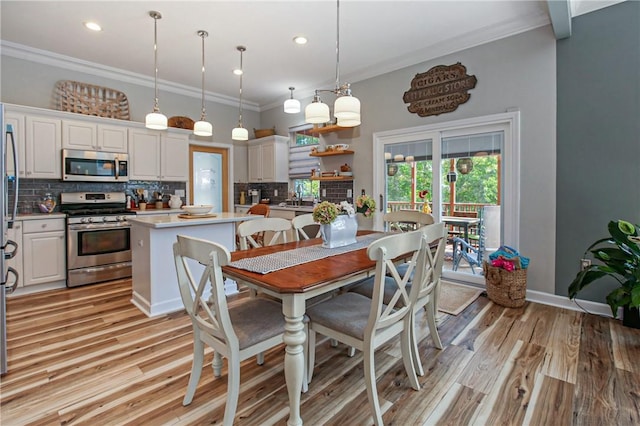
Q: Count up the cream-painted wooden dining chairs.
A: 6